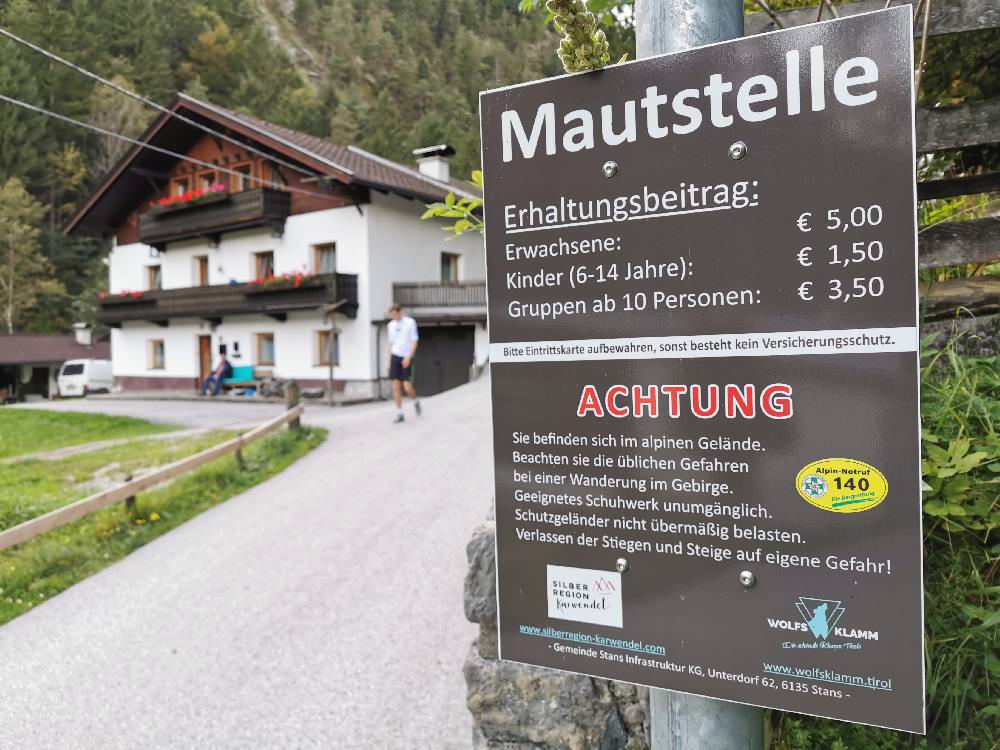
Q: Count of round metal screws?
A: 4